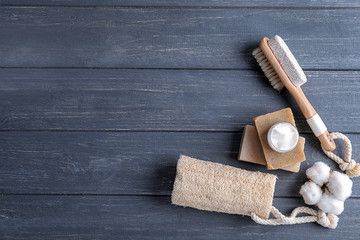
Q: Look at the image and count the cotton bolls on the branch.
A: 4